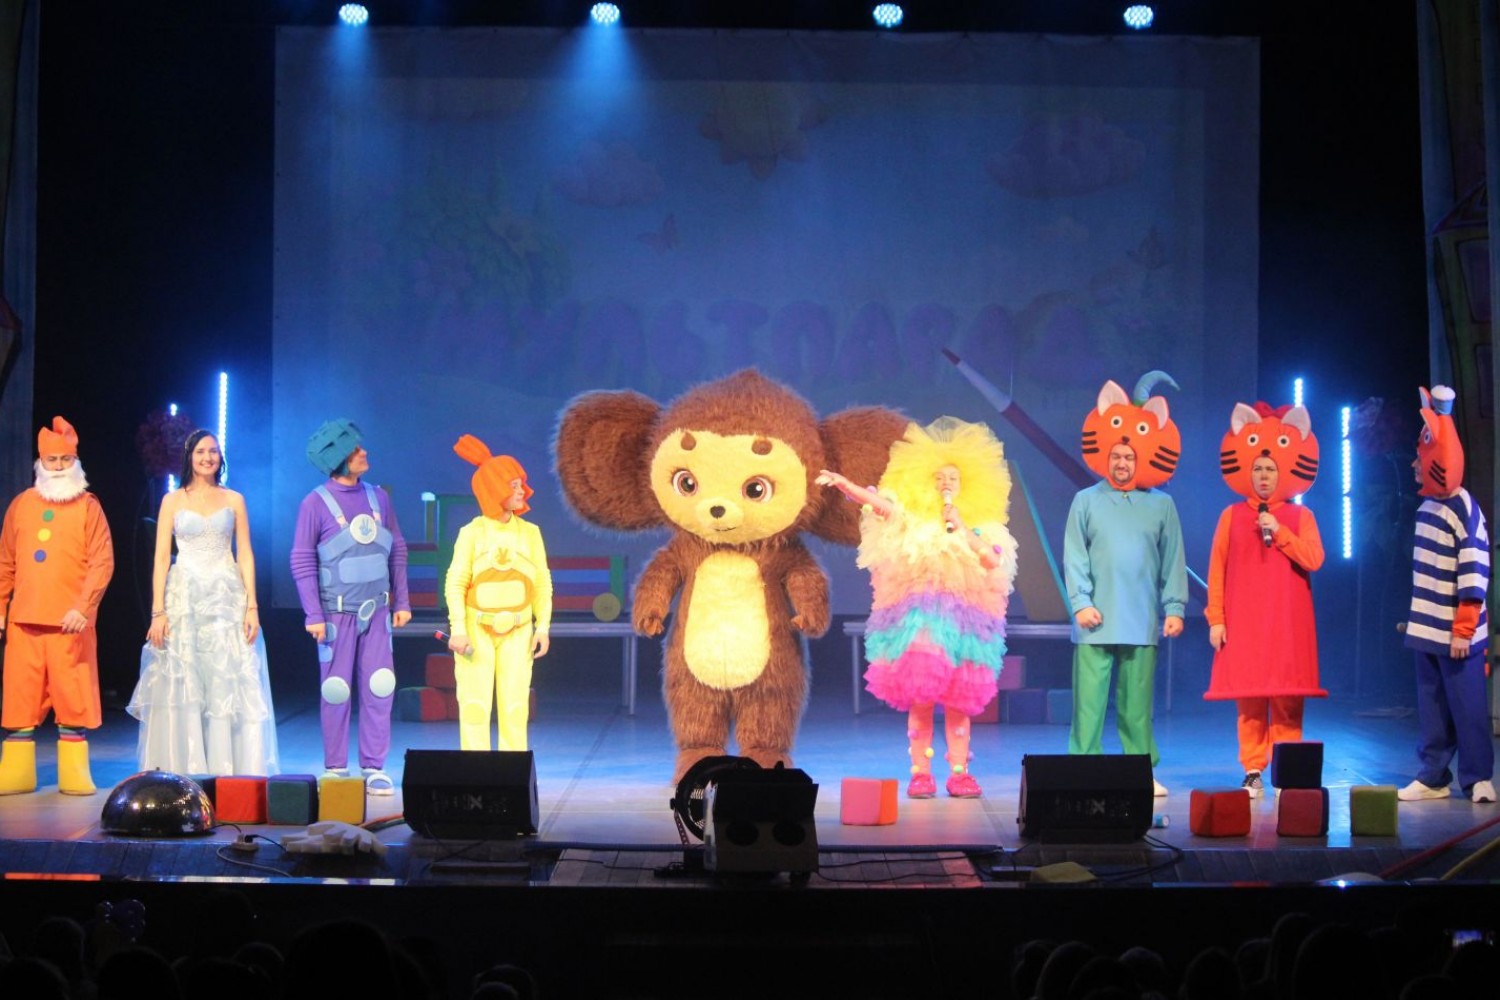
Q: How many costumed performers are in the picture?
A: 9